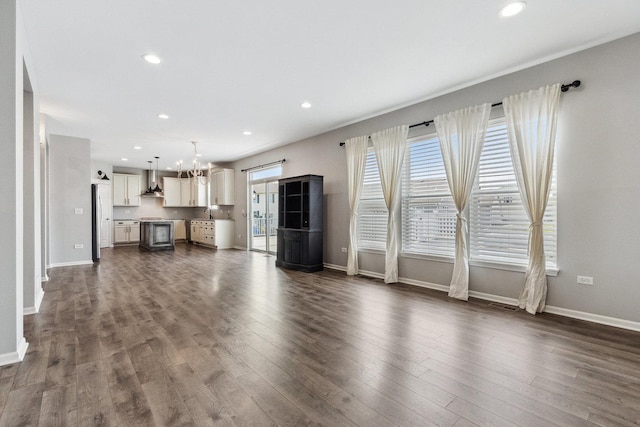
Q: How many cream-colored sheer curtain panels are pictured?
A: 4